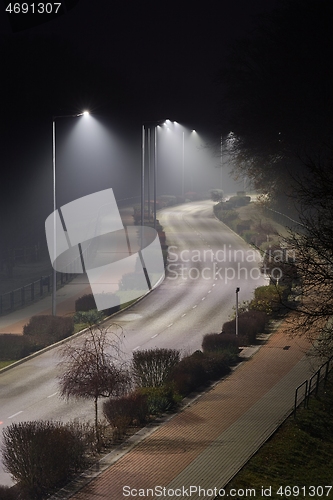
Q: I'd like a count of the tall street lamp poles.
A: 6